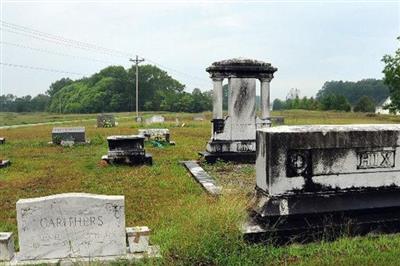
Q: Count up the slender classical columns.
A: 2